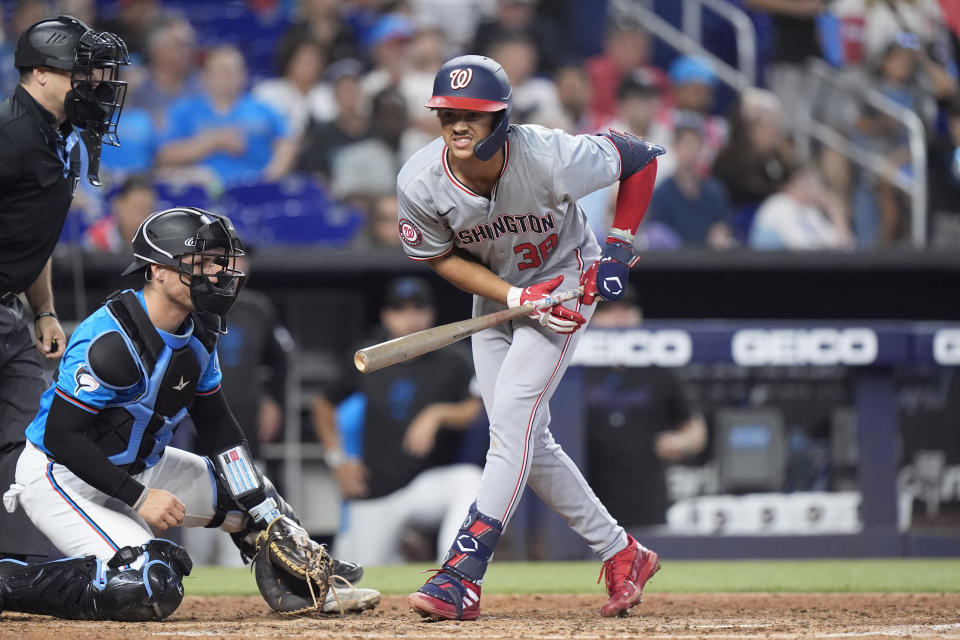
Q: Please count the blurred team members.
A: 3